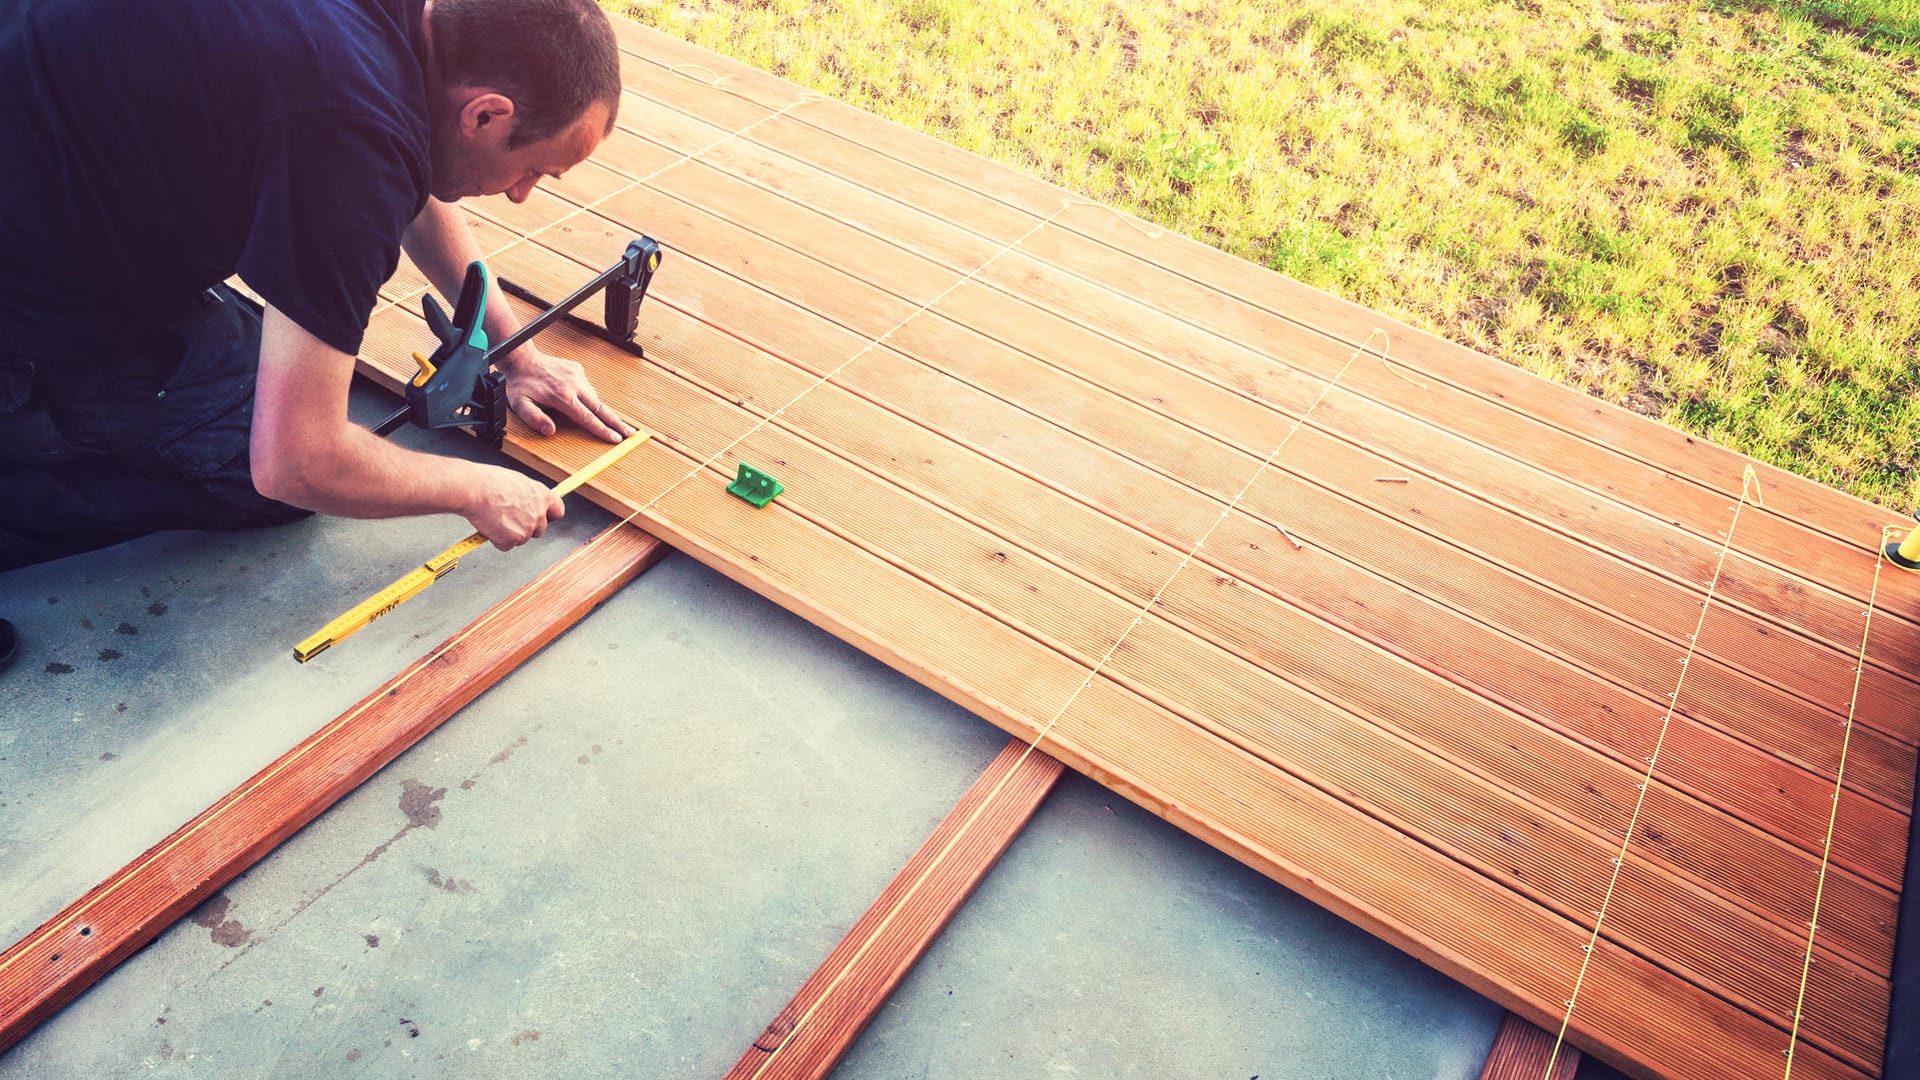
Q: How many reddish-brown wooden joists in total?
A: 3